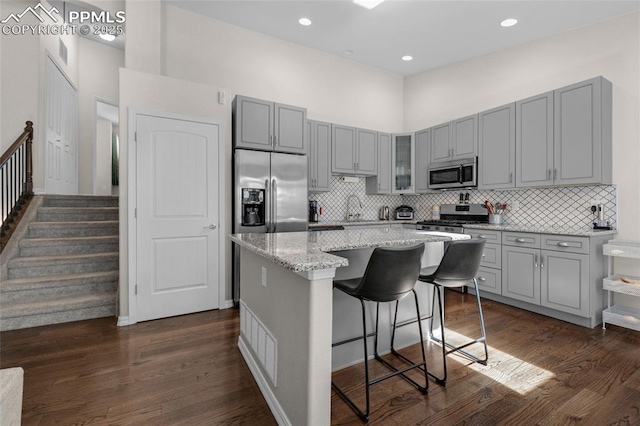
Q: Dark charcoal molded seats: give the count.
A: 2